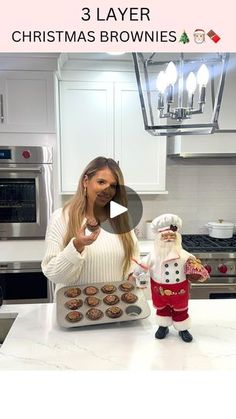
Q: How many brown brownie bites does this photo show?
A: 12